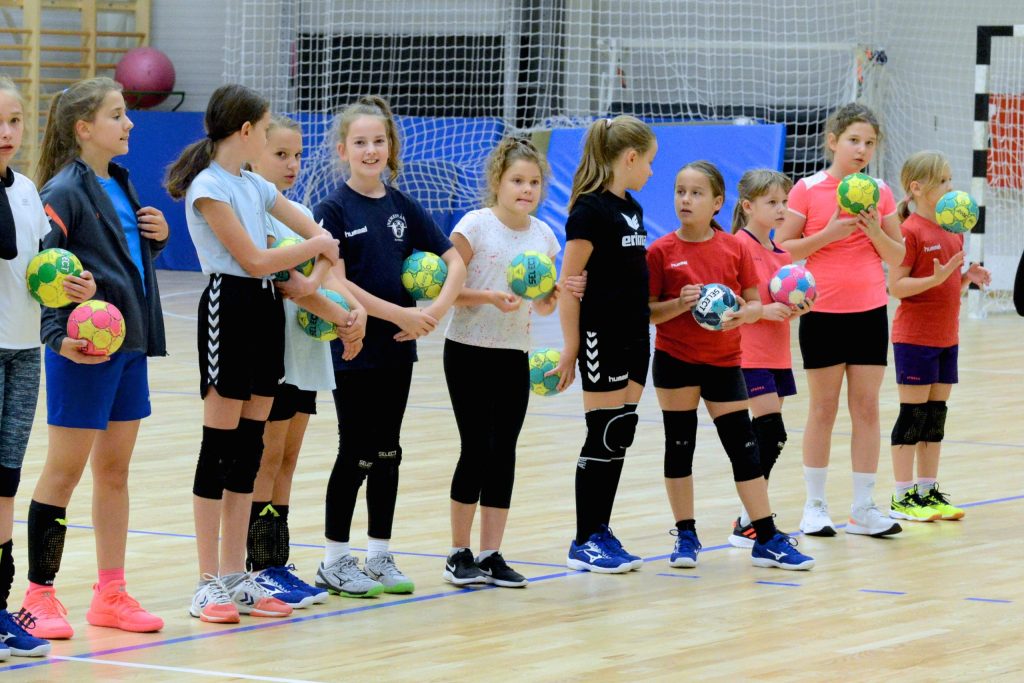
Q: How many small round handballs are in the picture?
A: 11